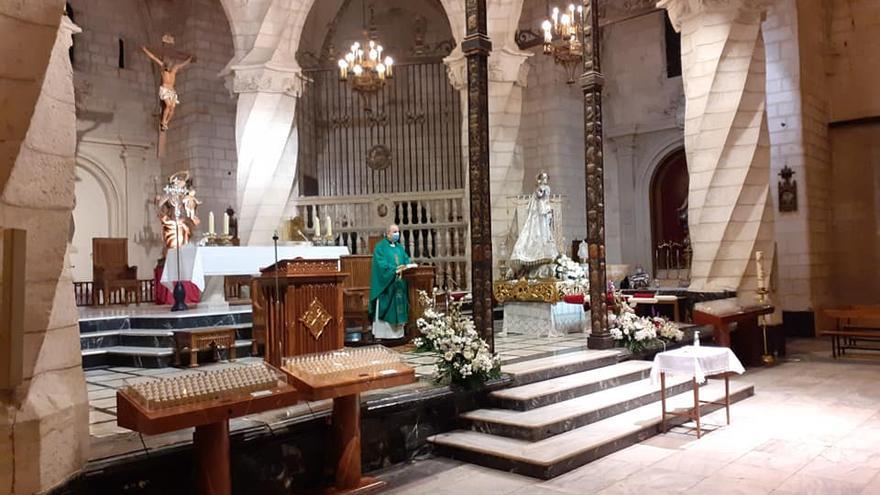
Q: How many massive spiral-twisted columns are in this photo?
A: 4